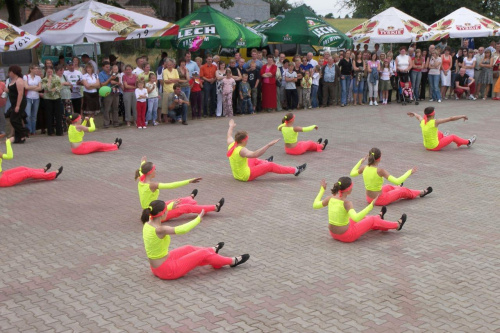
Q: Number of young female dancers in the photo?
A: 7